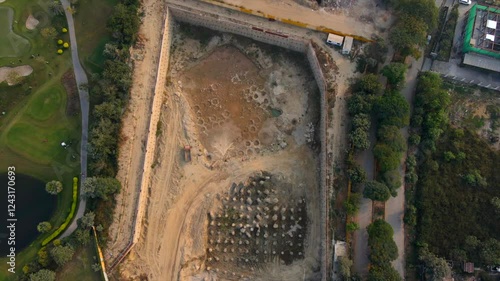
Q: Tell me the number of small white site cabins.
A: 2